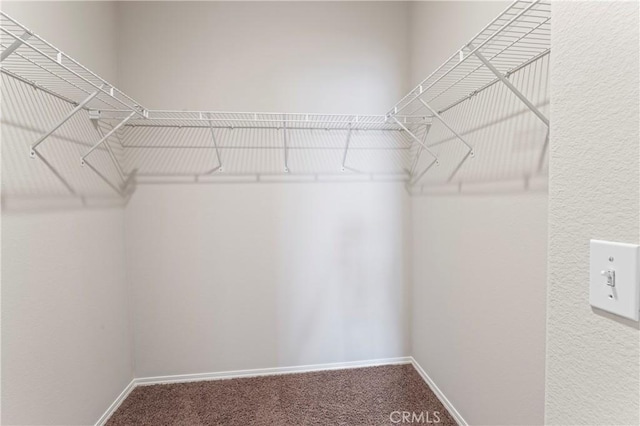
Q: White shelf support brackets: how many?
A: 9